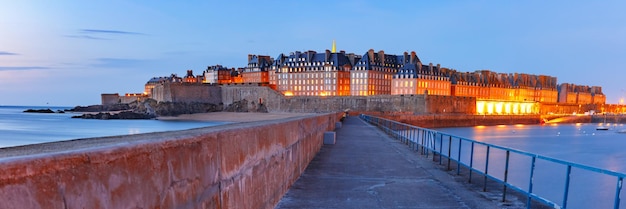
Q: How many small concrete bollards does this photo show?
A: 2